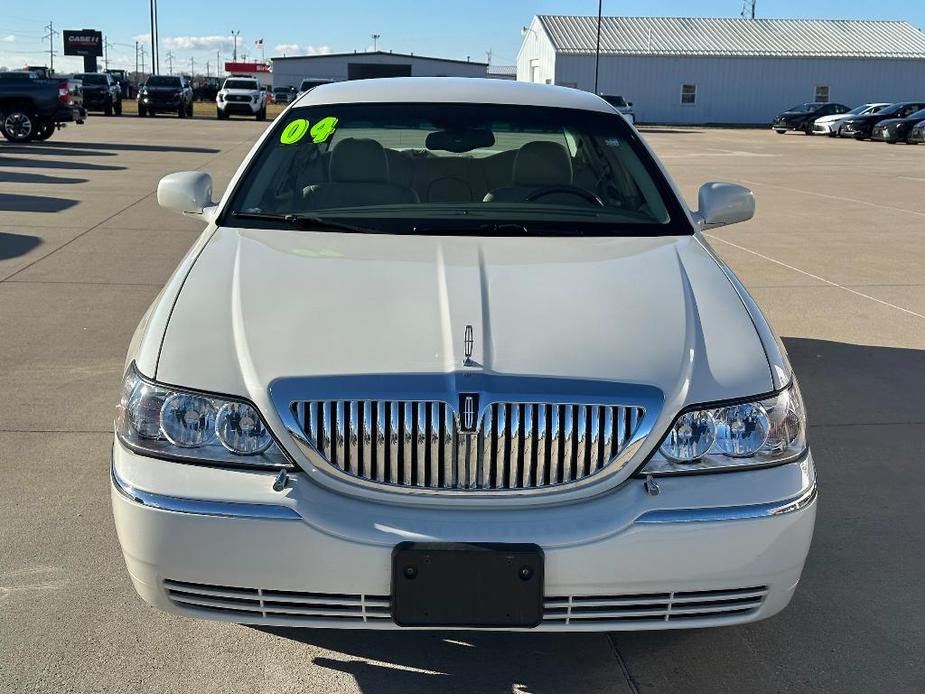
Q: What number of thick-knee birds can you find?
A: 0